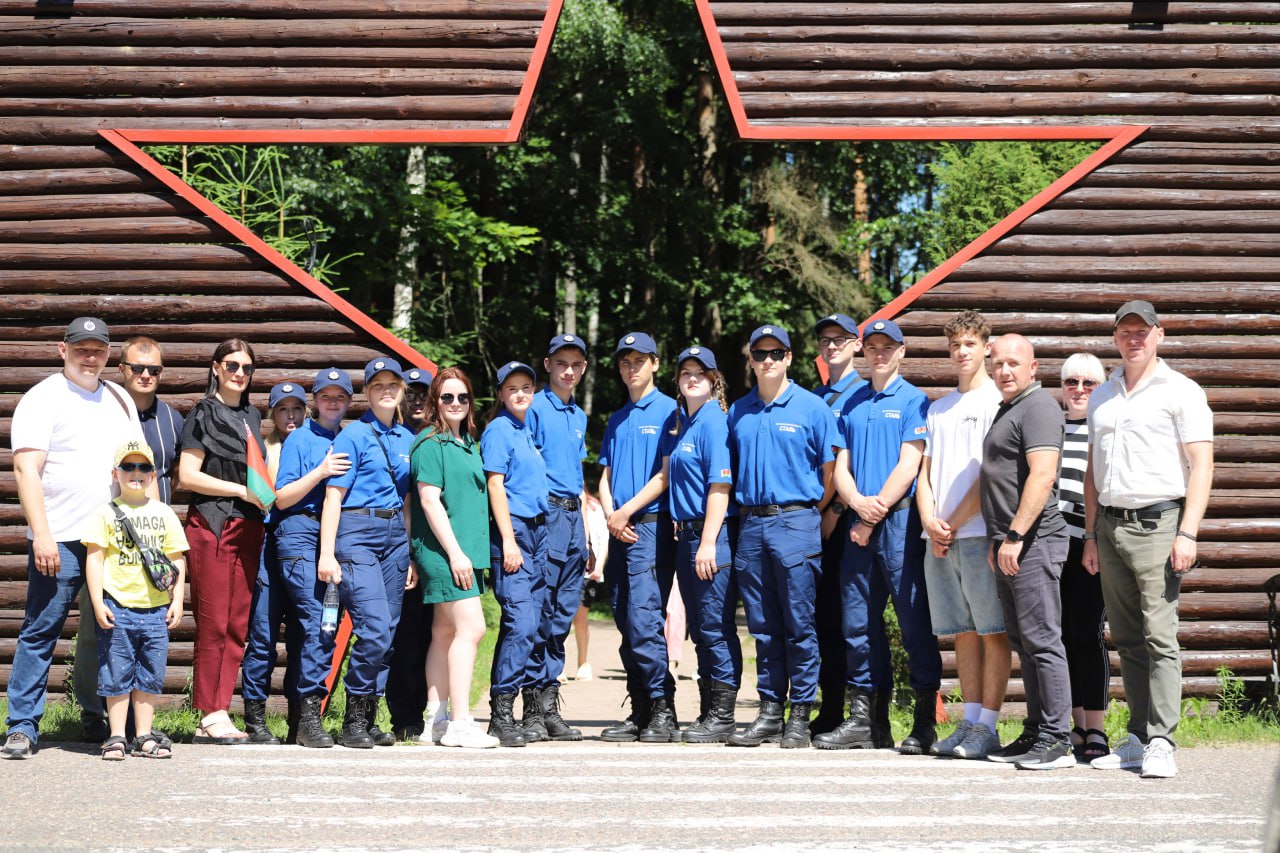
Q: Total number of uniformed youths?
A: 11